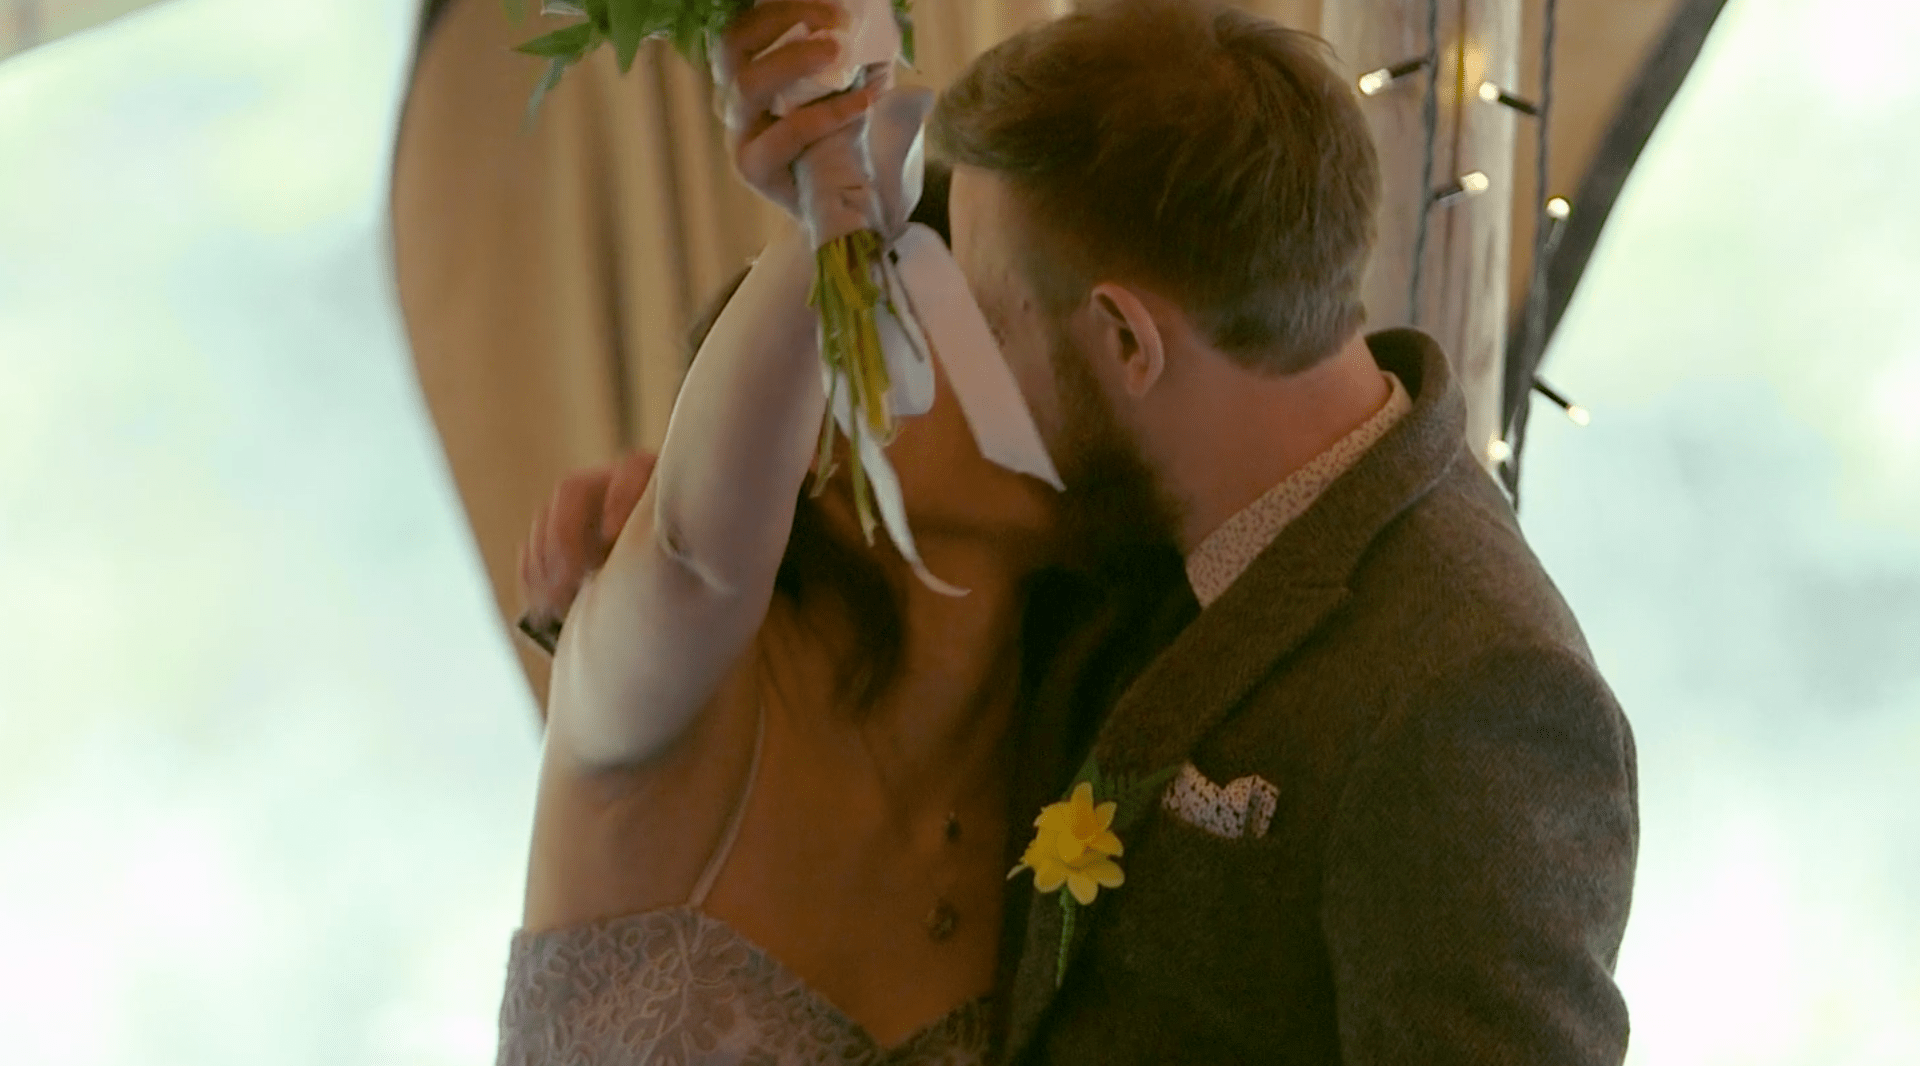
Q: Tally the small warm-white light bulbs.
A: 6